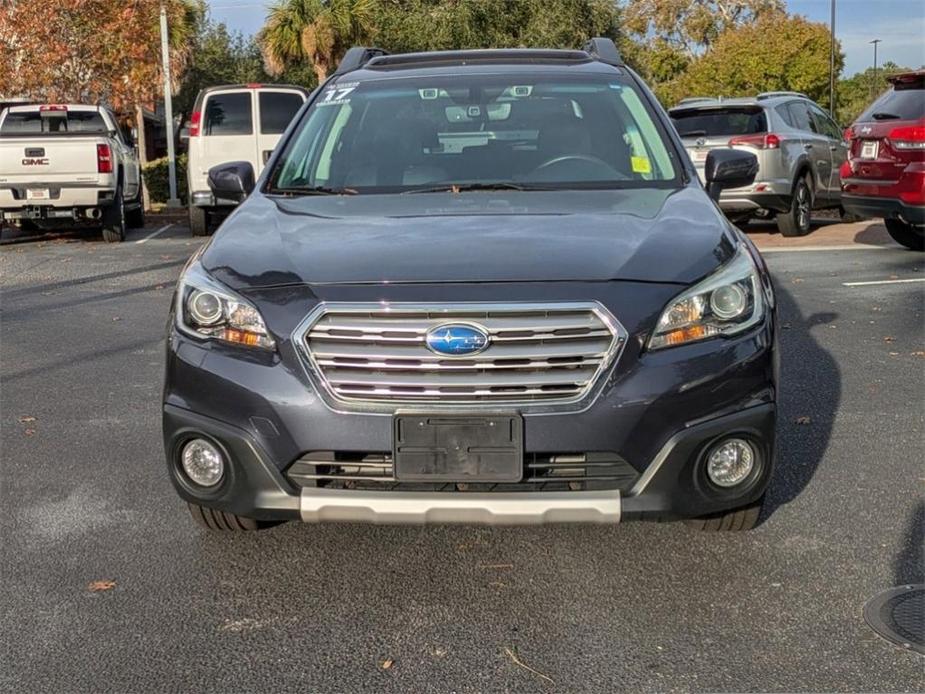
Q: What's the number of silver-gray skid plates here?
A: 1